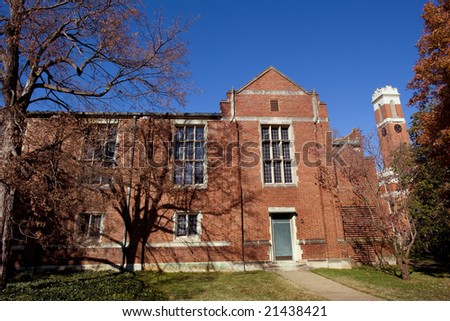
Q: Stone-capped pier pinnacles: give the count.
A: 2